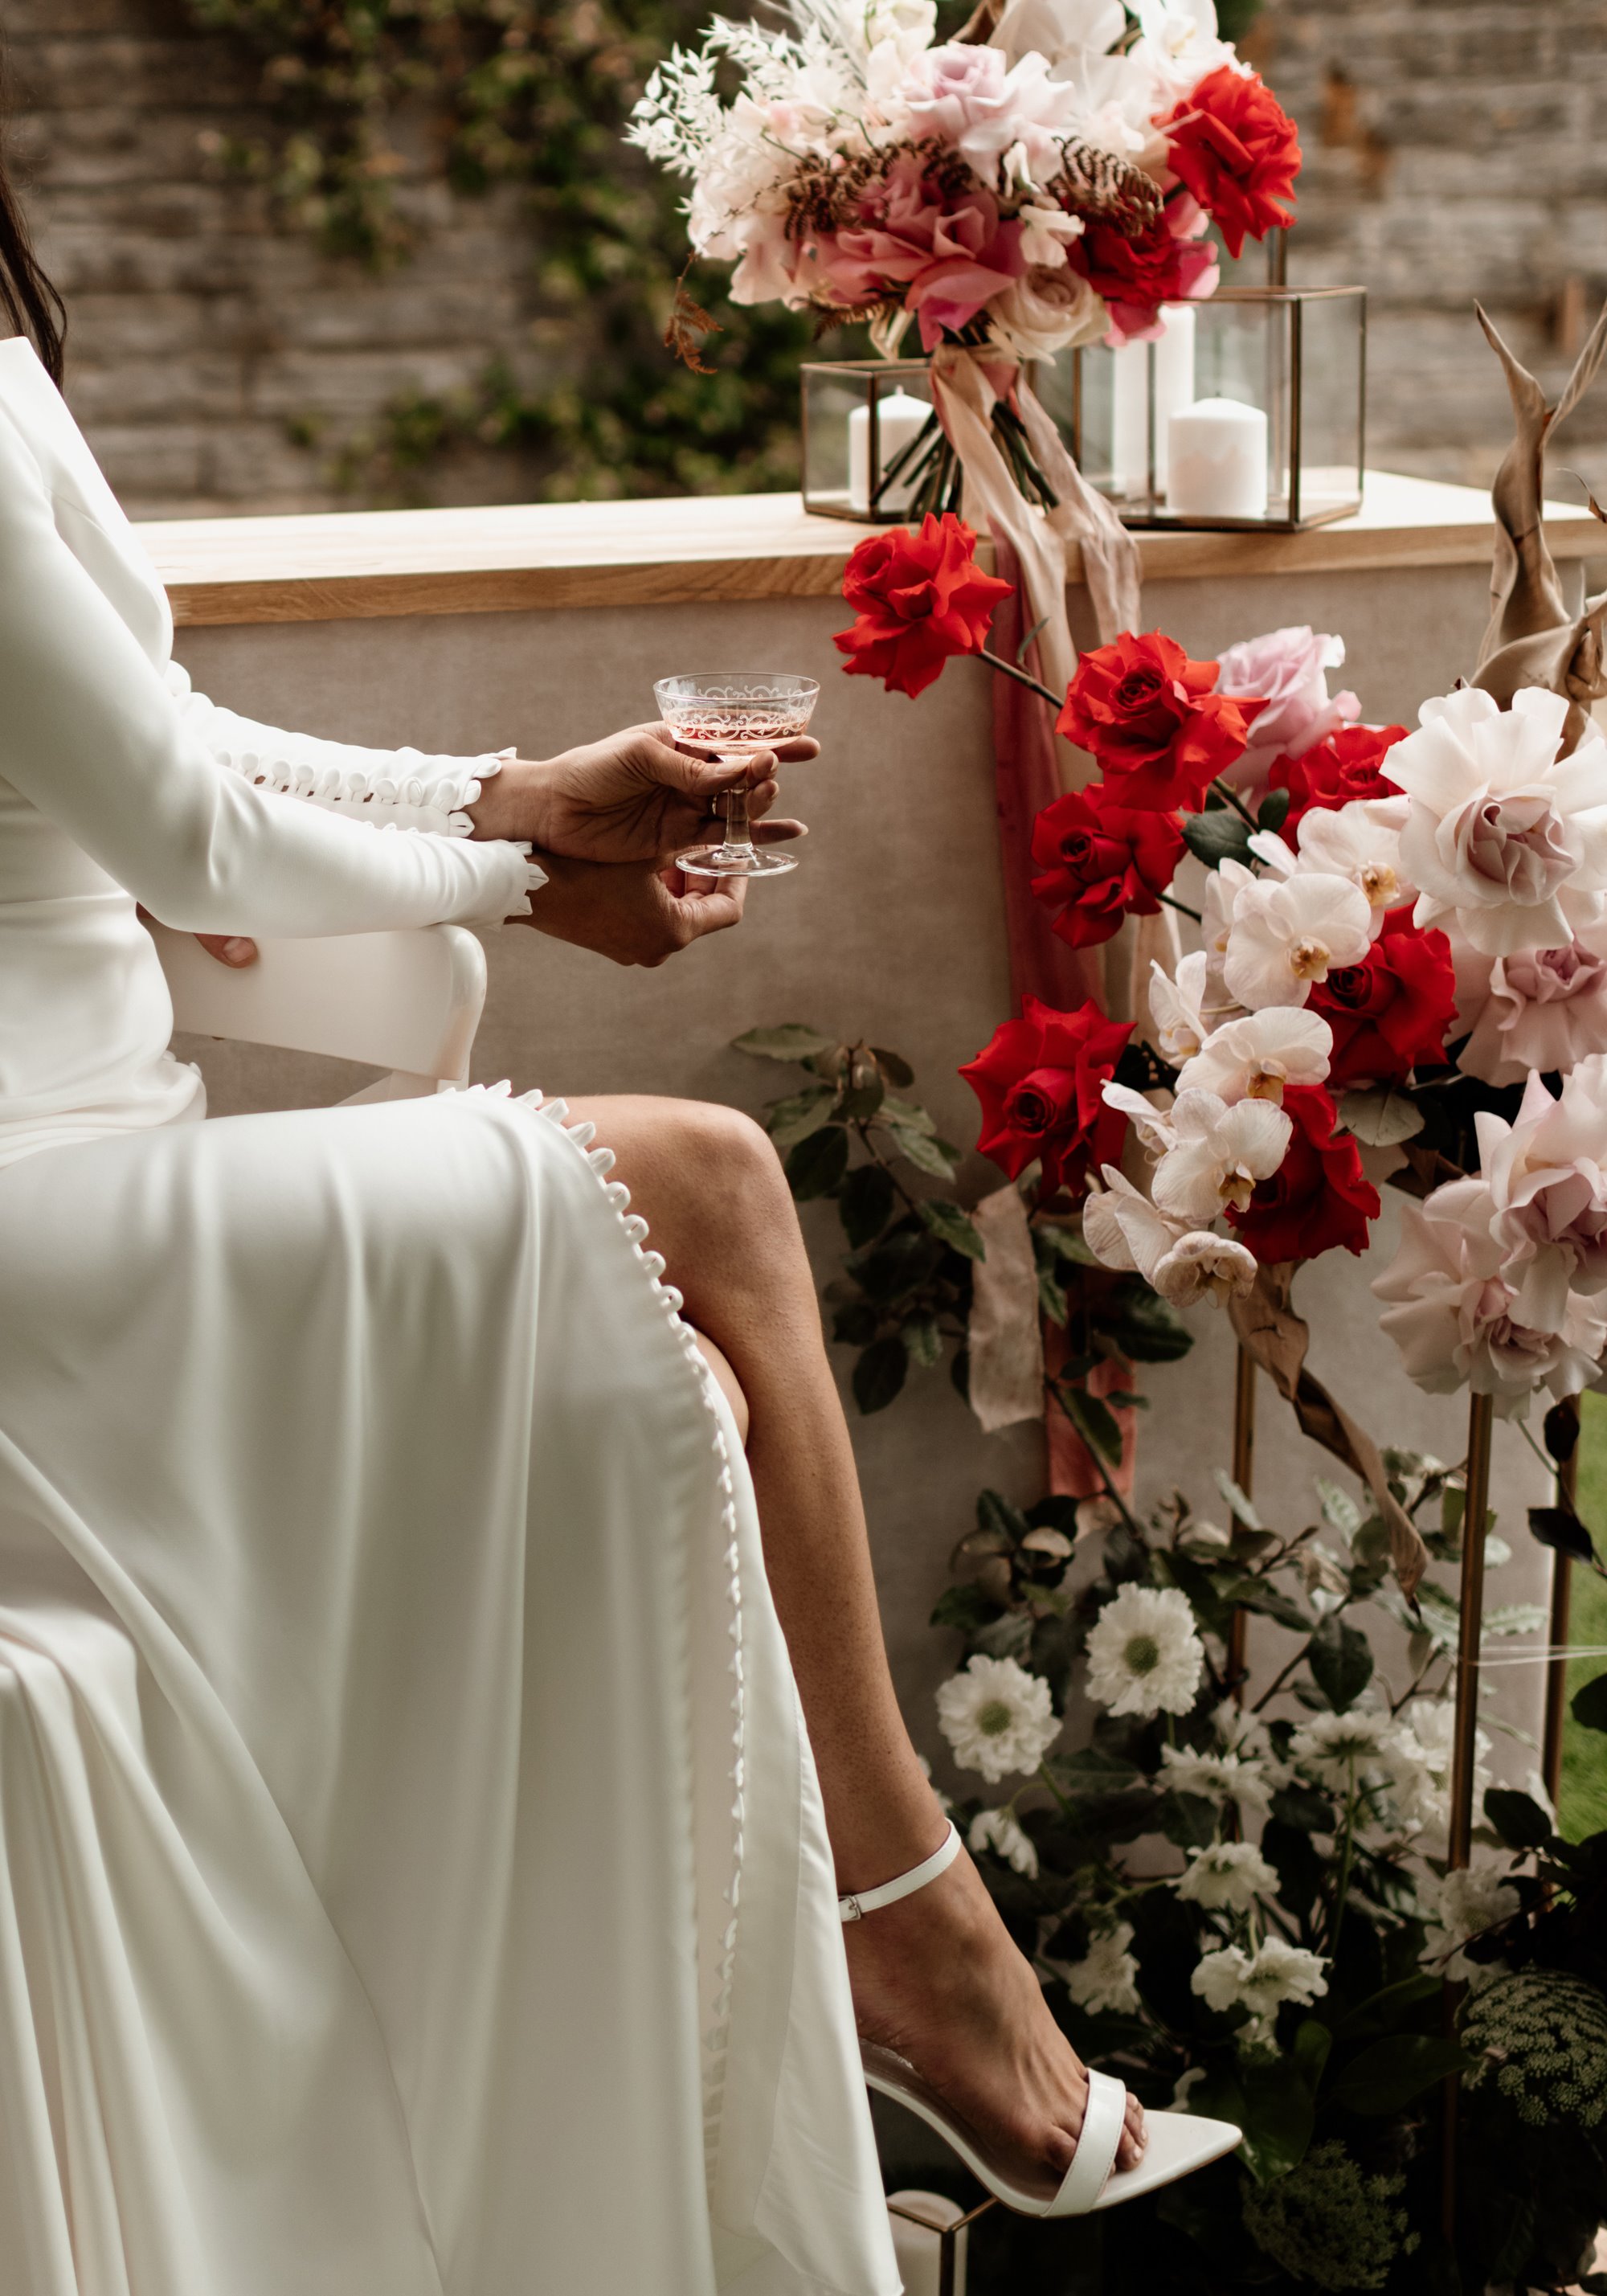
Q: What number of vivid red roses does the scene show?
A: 9